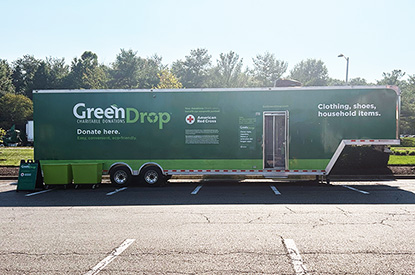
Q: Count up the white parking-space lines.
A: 7